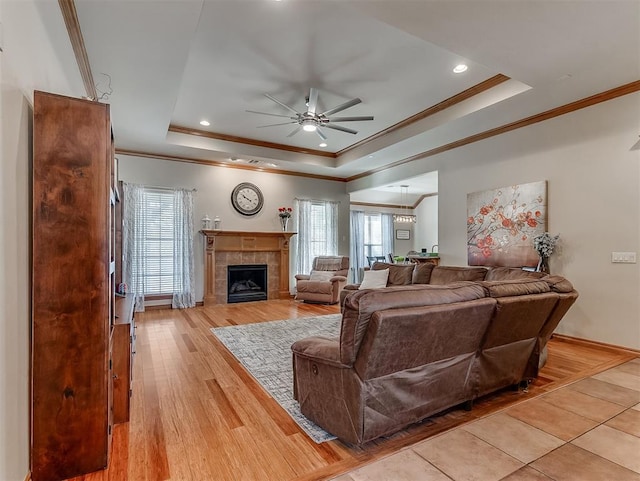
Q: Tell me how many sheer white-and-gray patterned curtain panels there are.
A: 4